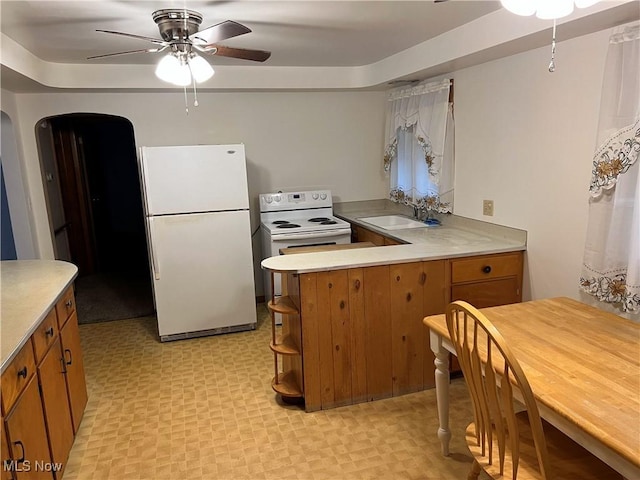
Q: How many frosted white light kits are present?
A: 2